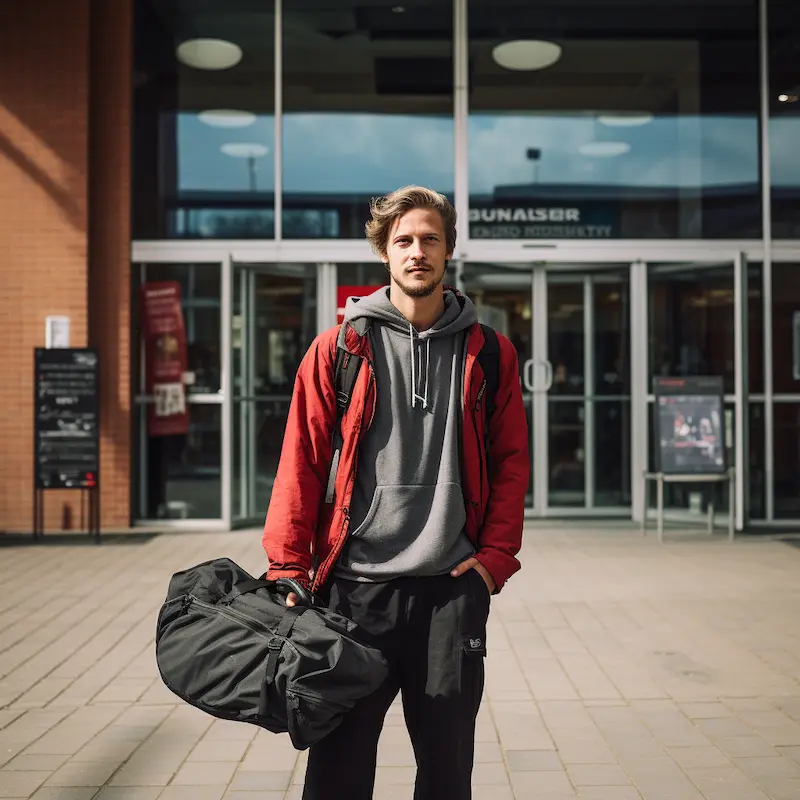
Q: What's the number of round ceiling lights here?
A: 6